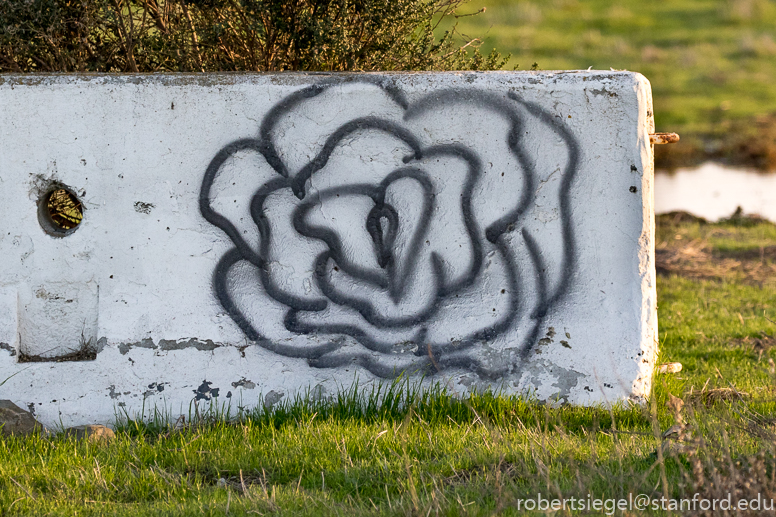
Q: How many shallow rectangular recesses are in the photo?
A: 1